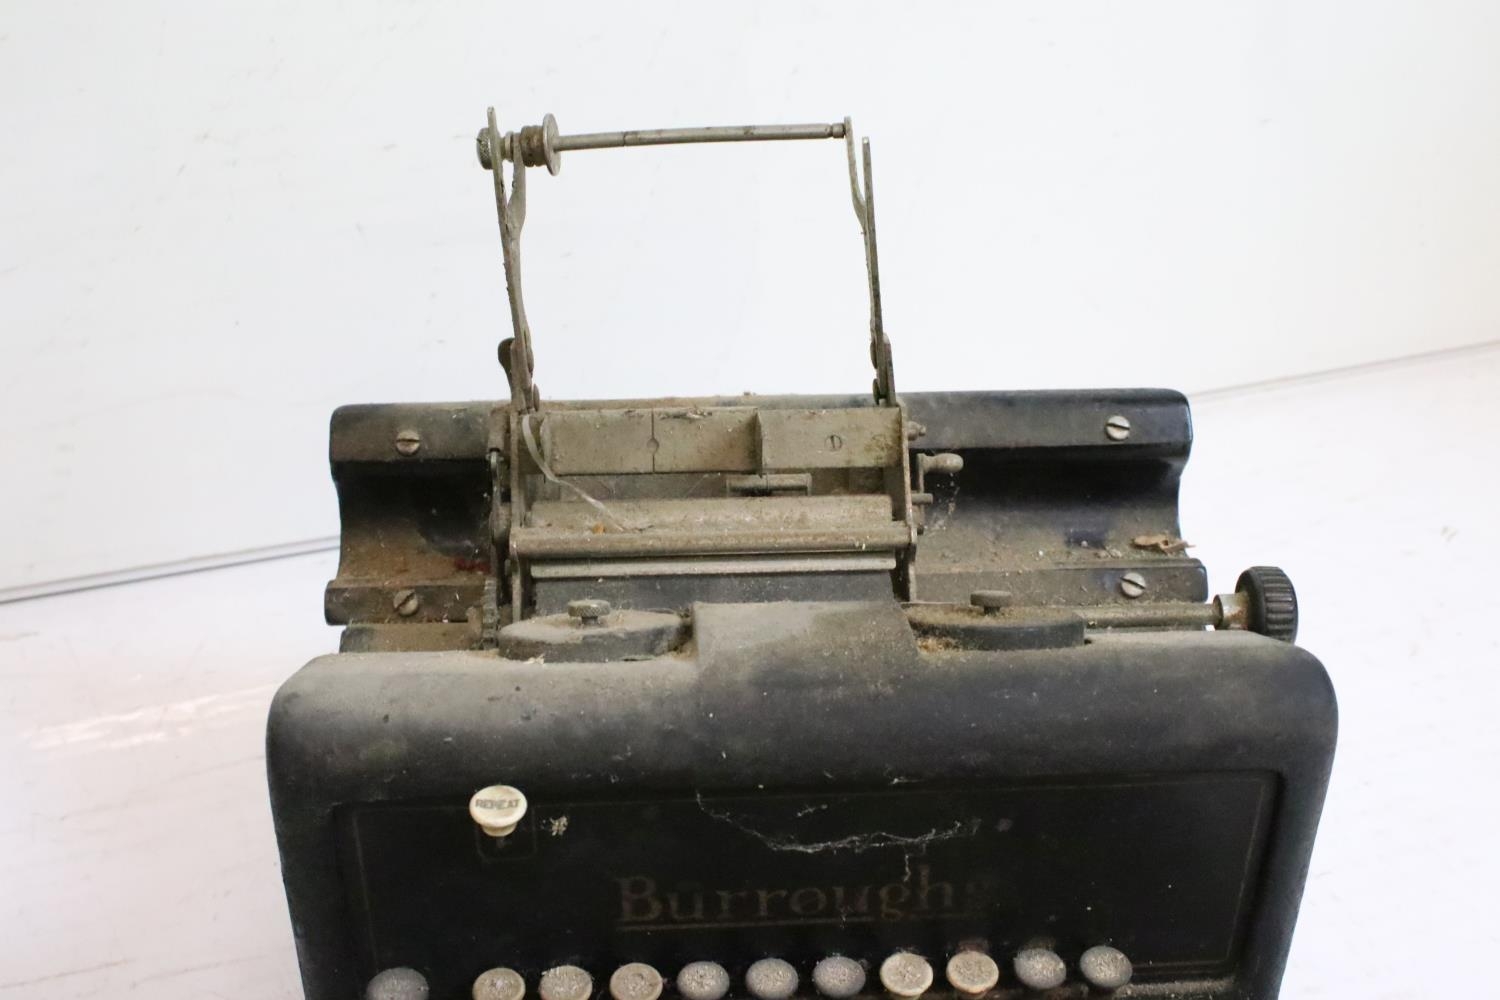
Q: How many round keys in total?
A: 12